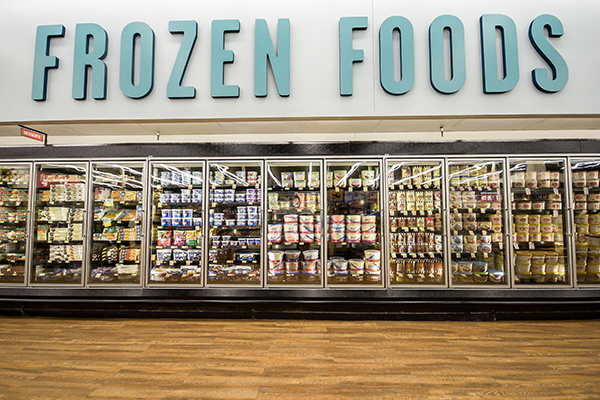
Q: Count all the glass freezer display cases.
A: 11